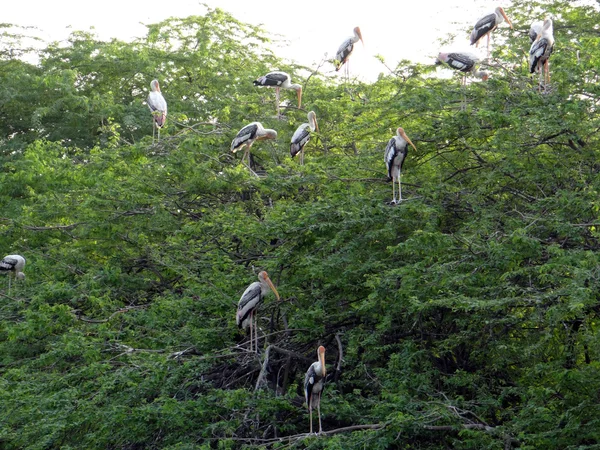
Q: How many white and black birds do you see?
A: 13